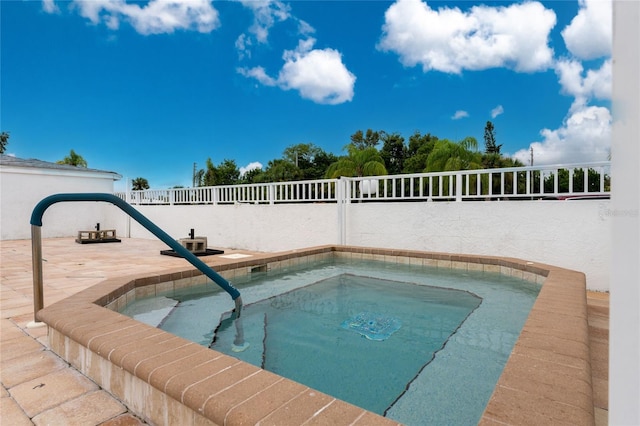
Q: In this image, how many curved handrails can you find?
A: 1